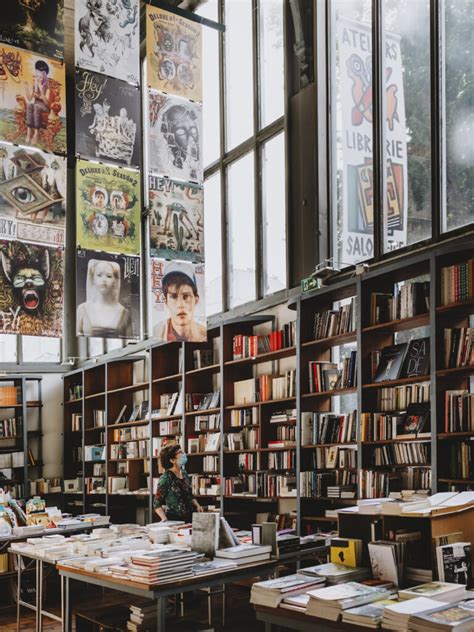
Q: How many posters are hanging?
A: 12